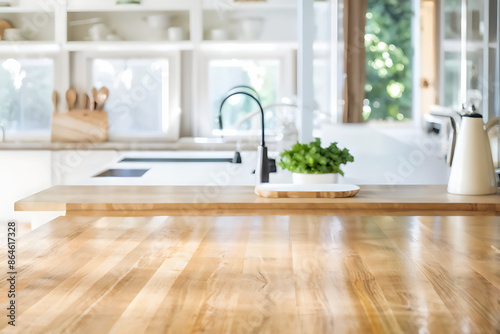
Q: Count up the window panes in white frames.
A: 3